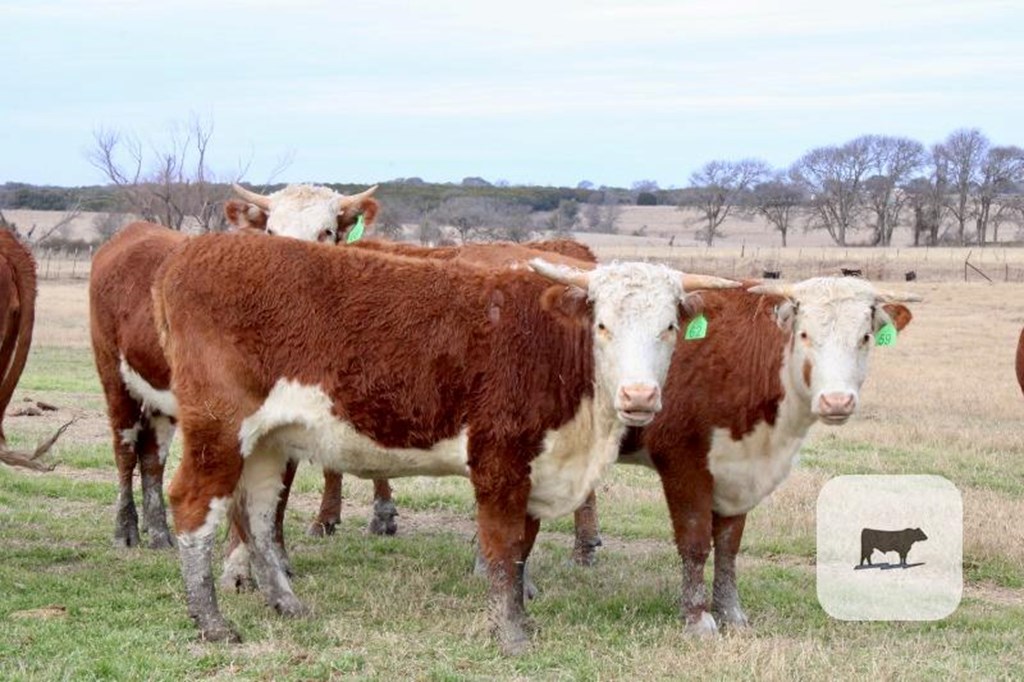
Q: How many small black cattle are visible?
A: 3